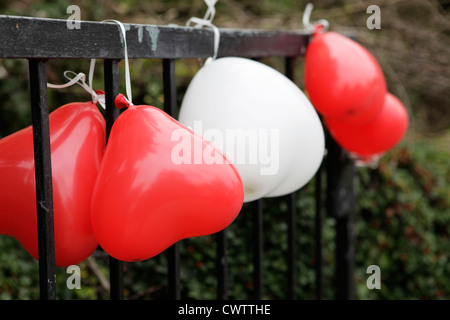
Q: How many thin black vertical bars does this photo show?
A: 7